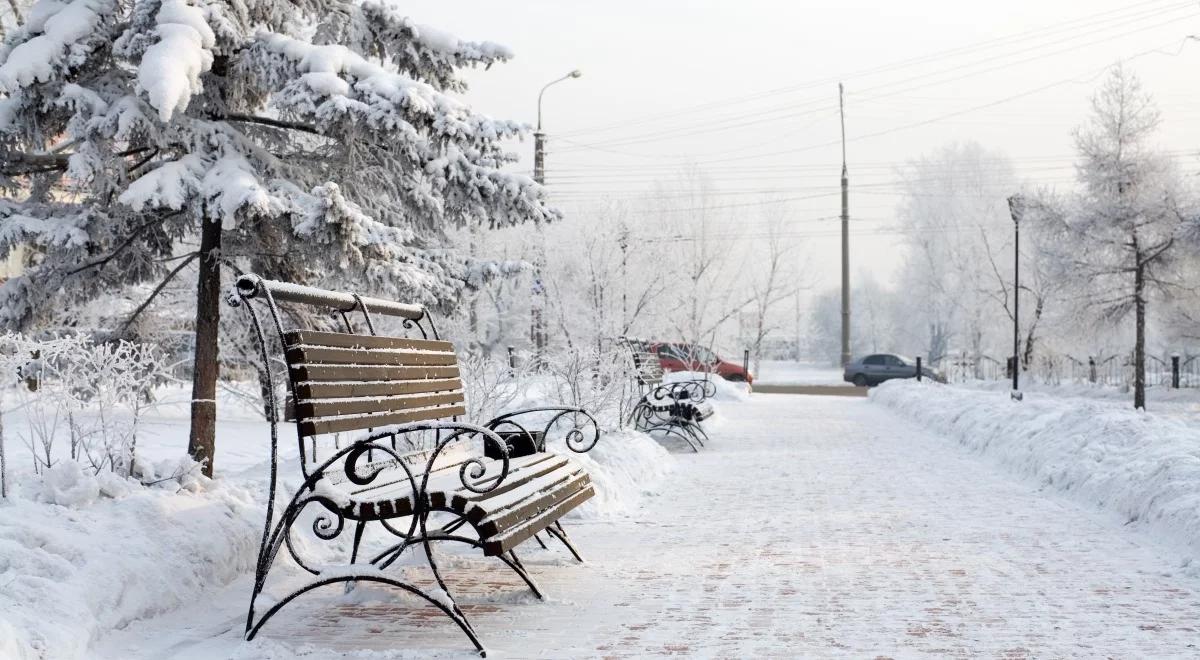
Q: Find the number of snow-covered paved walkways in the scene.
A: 1